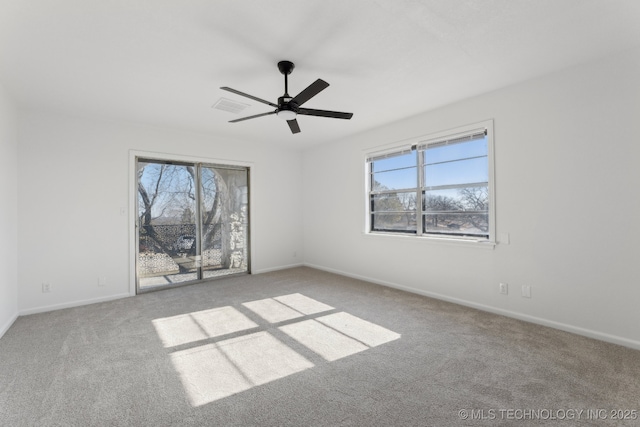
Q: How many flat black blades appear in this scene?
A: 5